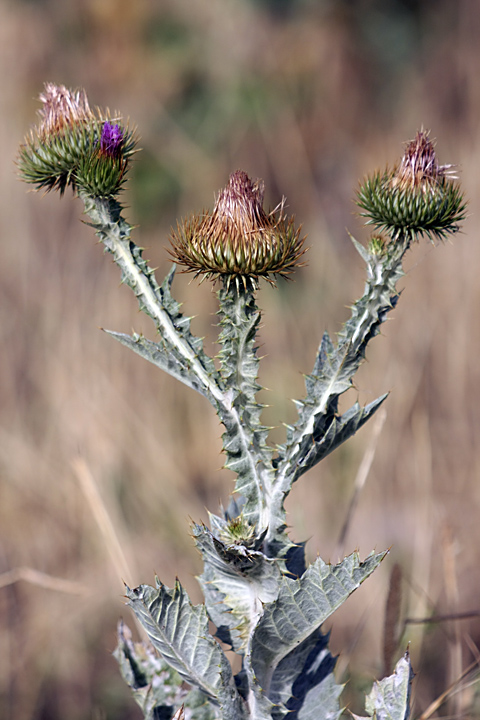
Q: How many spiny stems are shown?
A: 3